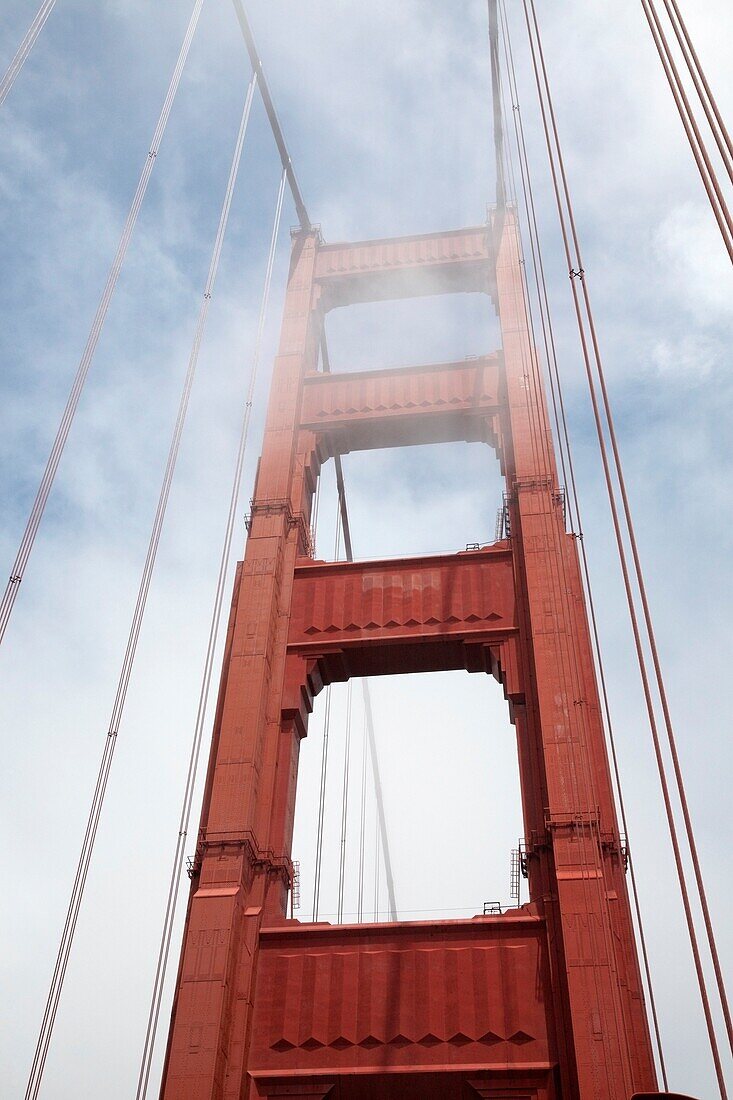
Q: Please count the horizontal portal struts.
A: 4